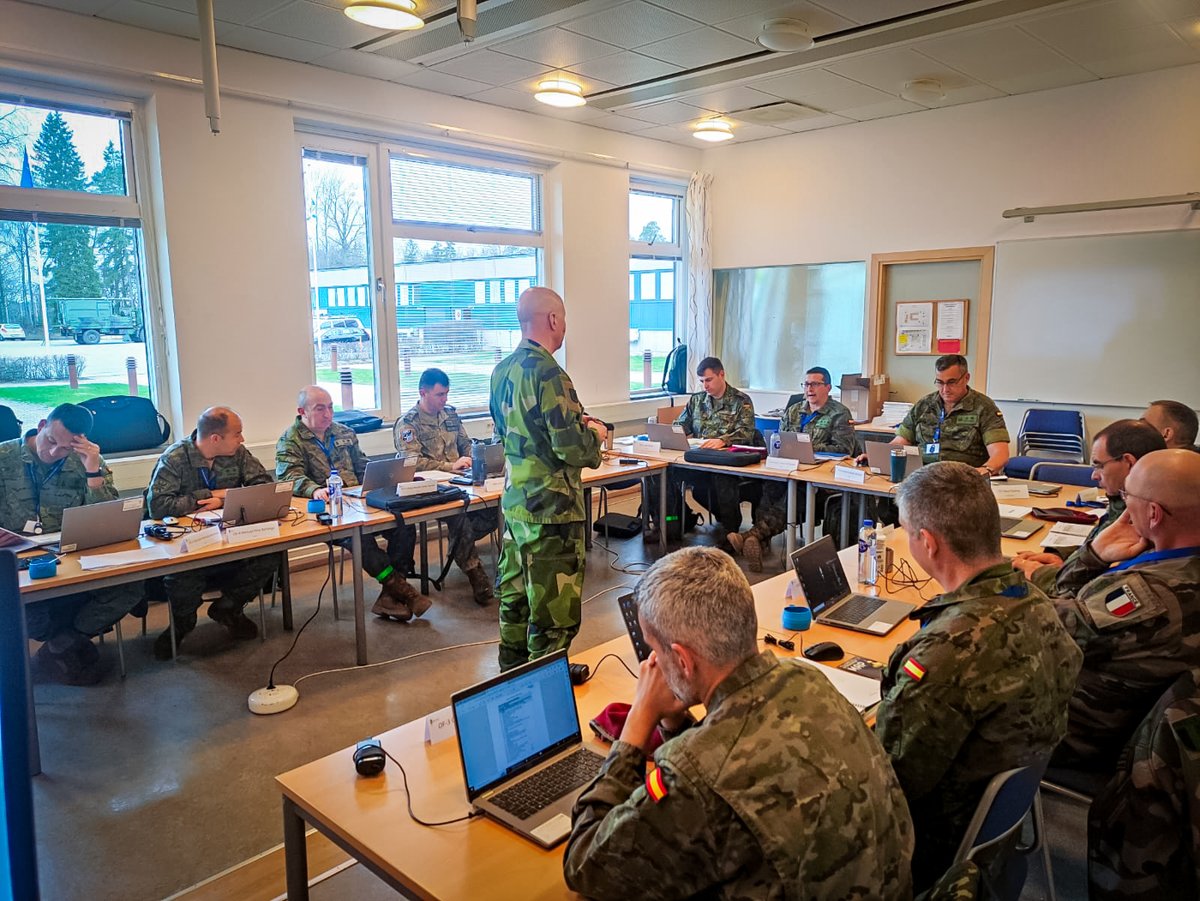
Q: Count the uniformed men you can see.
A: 13